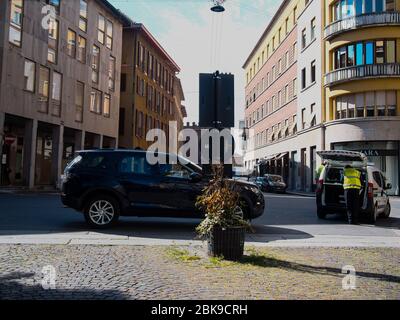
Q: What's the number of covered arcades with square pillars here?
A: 1